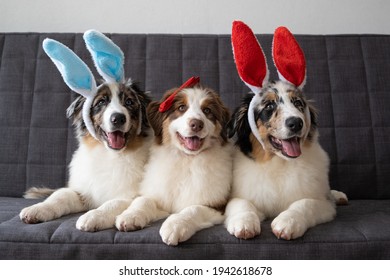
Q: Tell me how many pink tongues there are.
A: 3